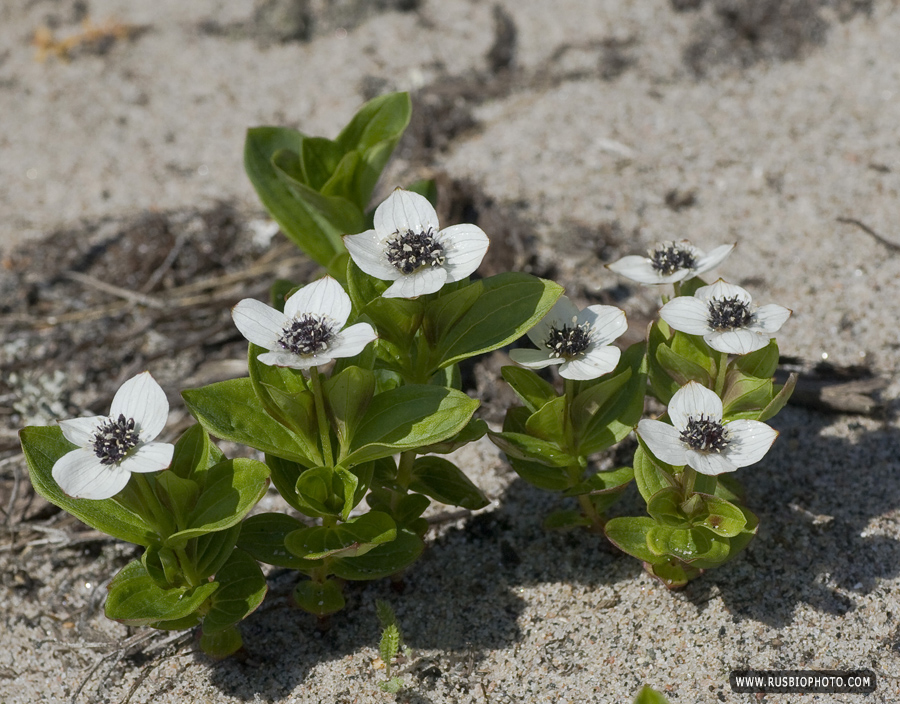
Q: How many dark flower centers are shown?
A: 7